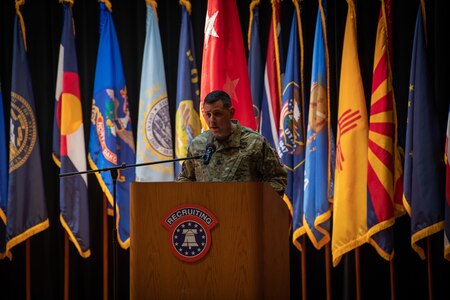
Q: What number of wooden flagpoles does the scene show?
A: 8